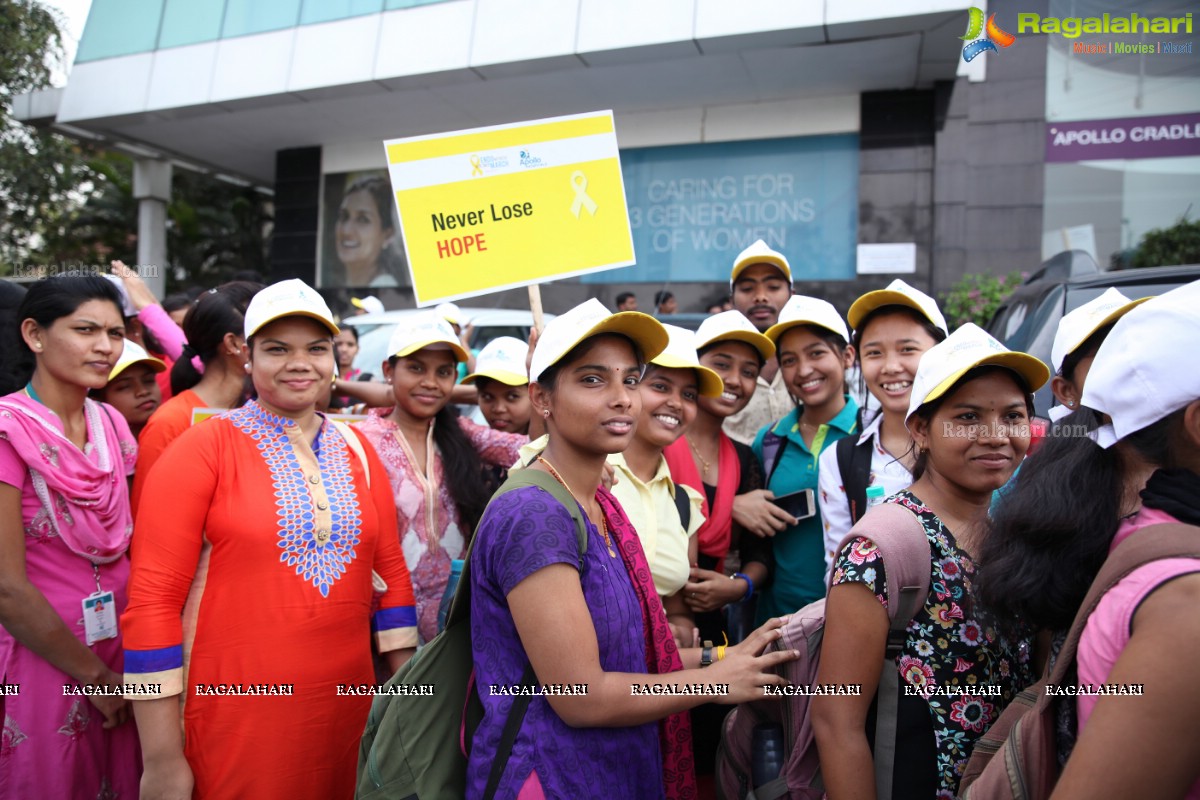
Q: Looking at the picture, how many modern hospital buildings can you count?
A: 1